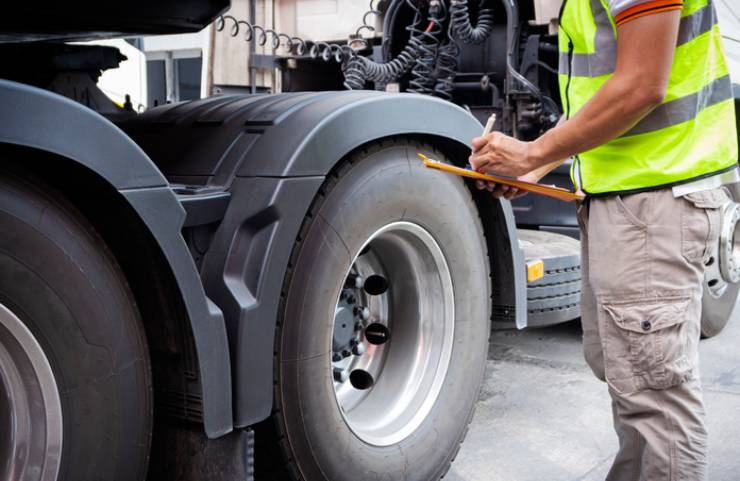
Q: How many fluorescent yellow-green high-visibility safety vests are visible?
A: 1